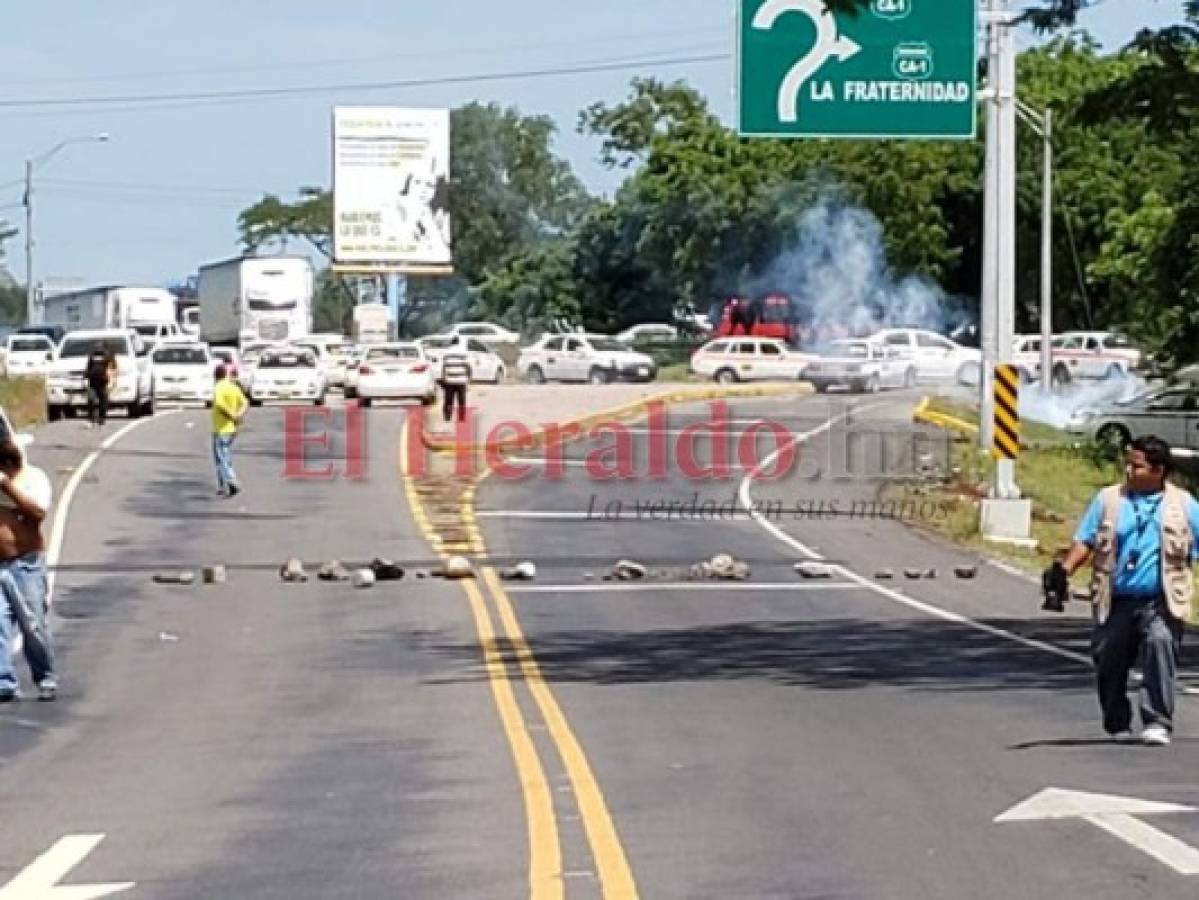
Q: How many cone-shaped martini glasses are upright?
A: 0